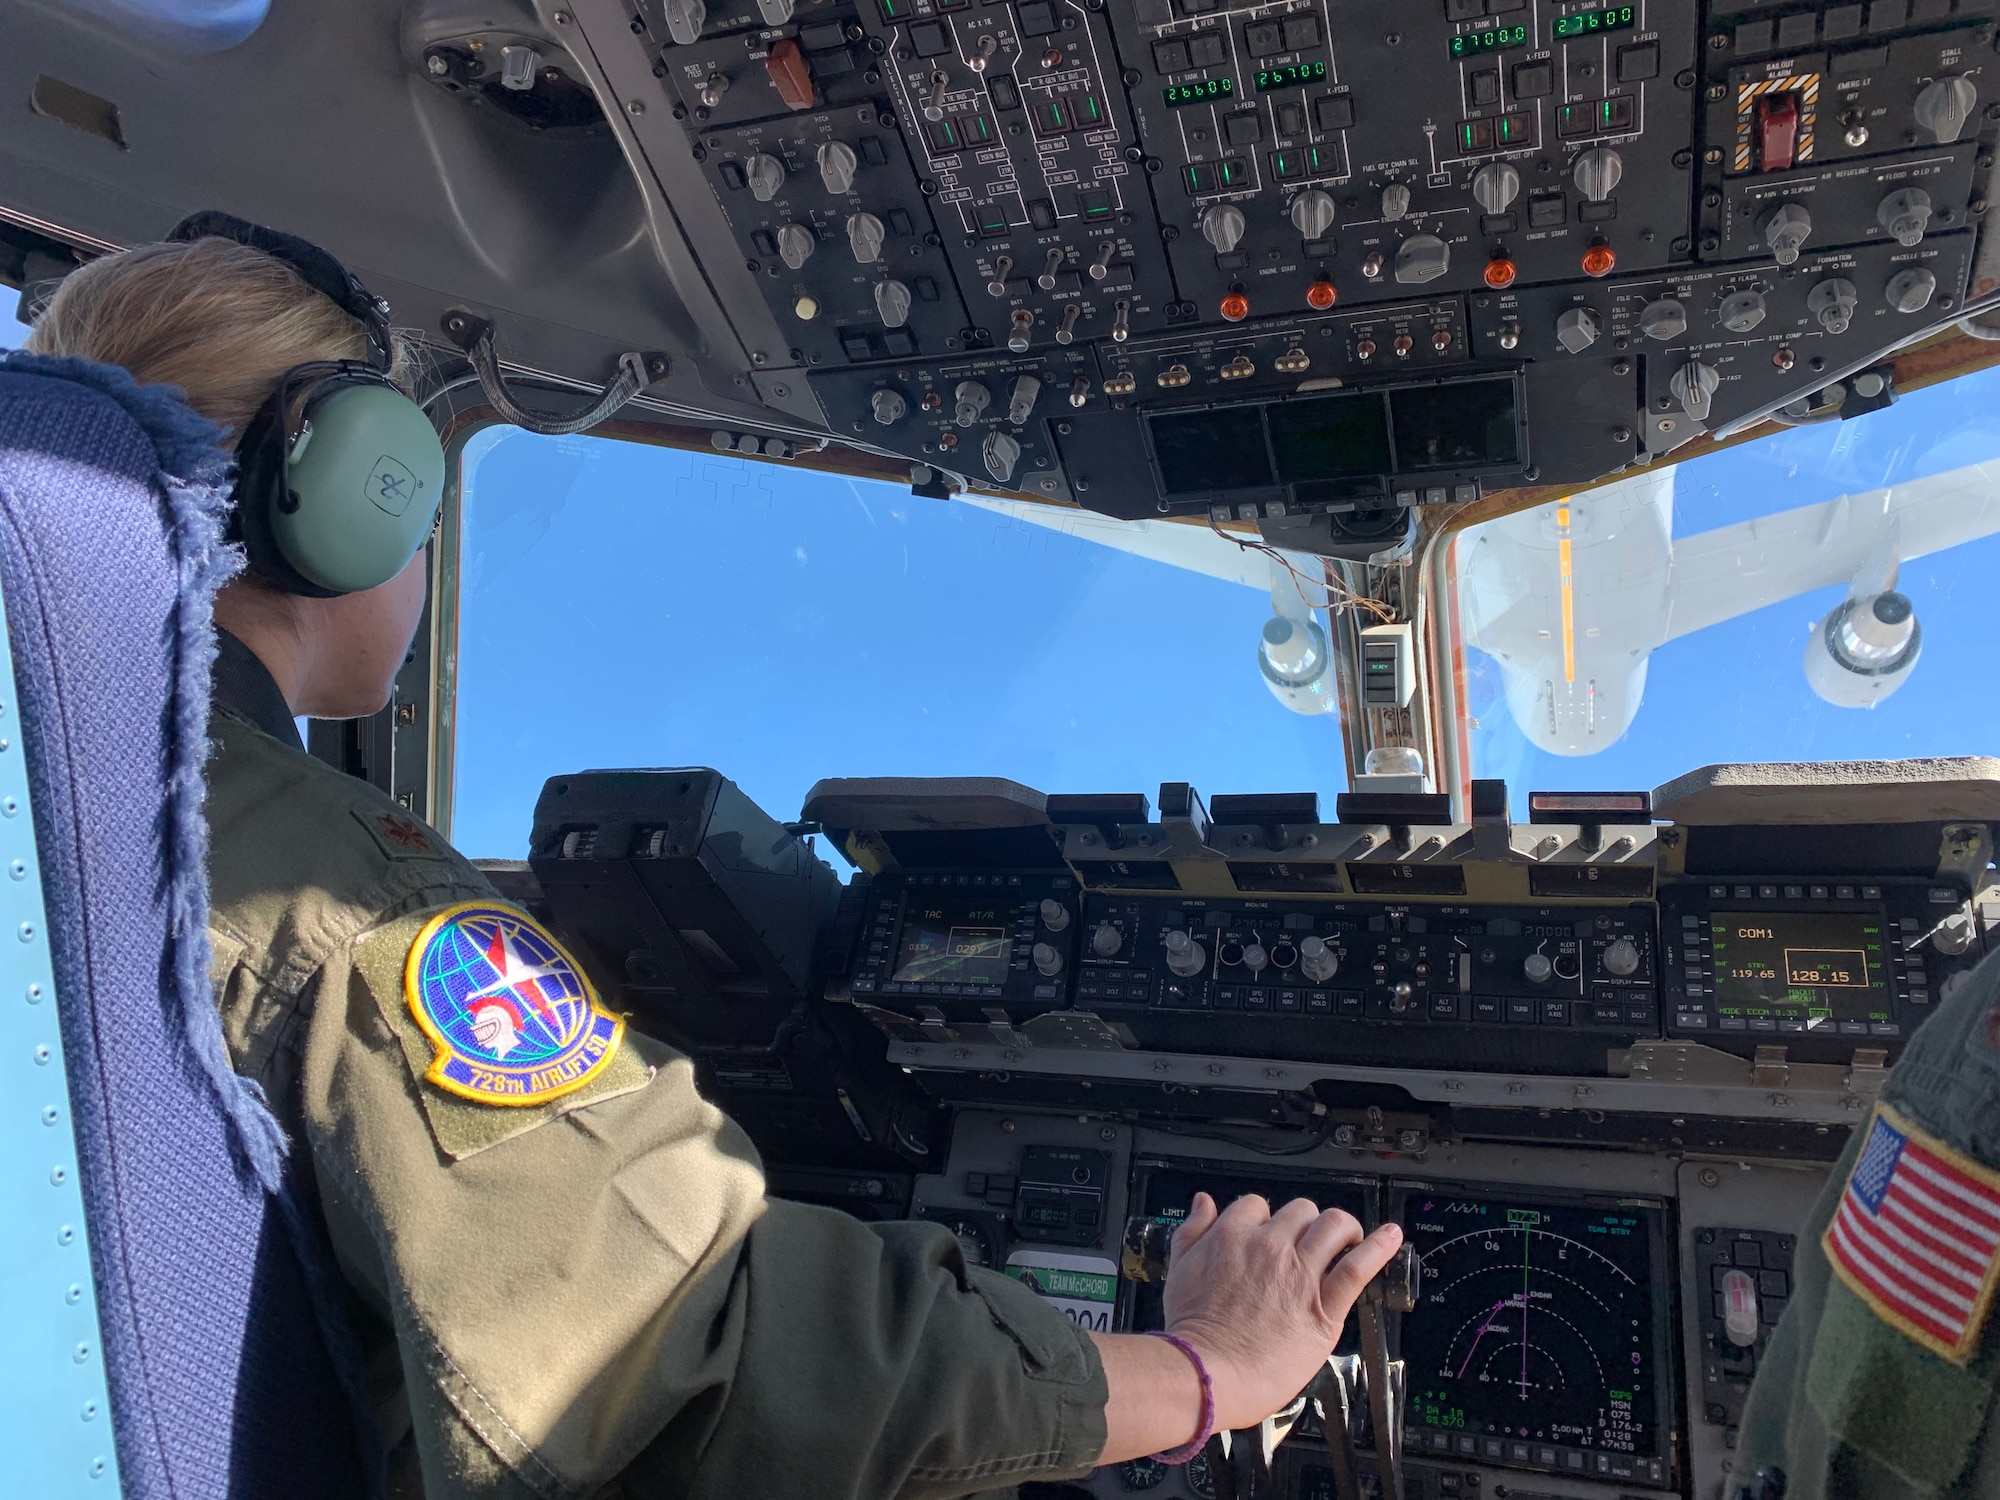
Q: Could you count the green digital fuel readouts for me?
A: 4